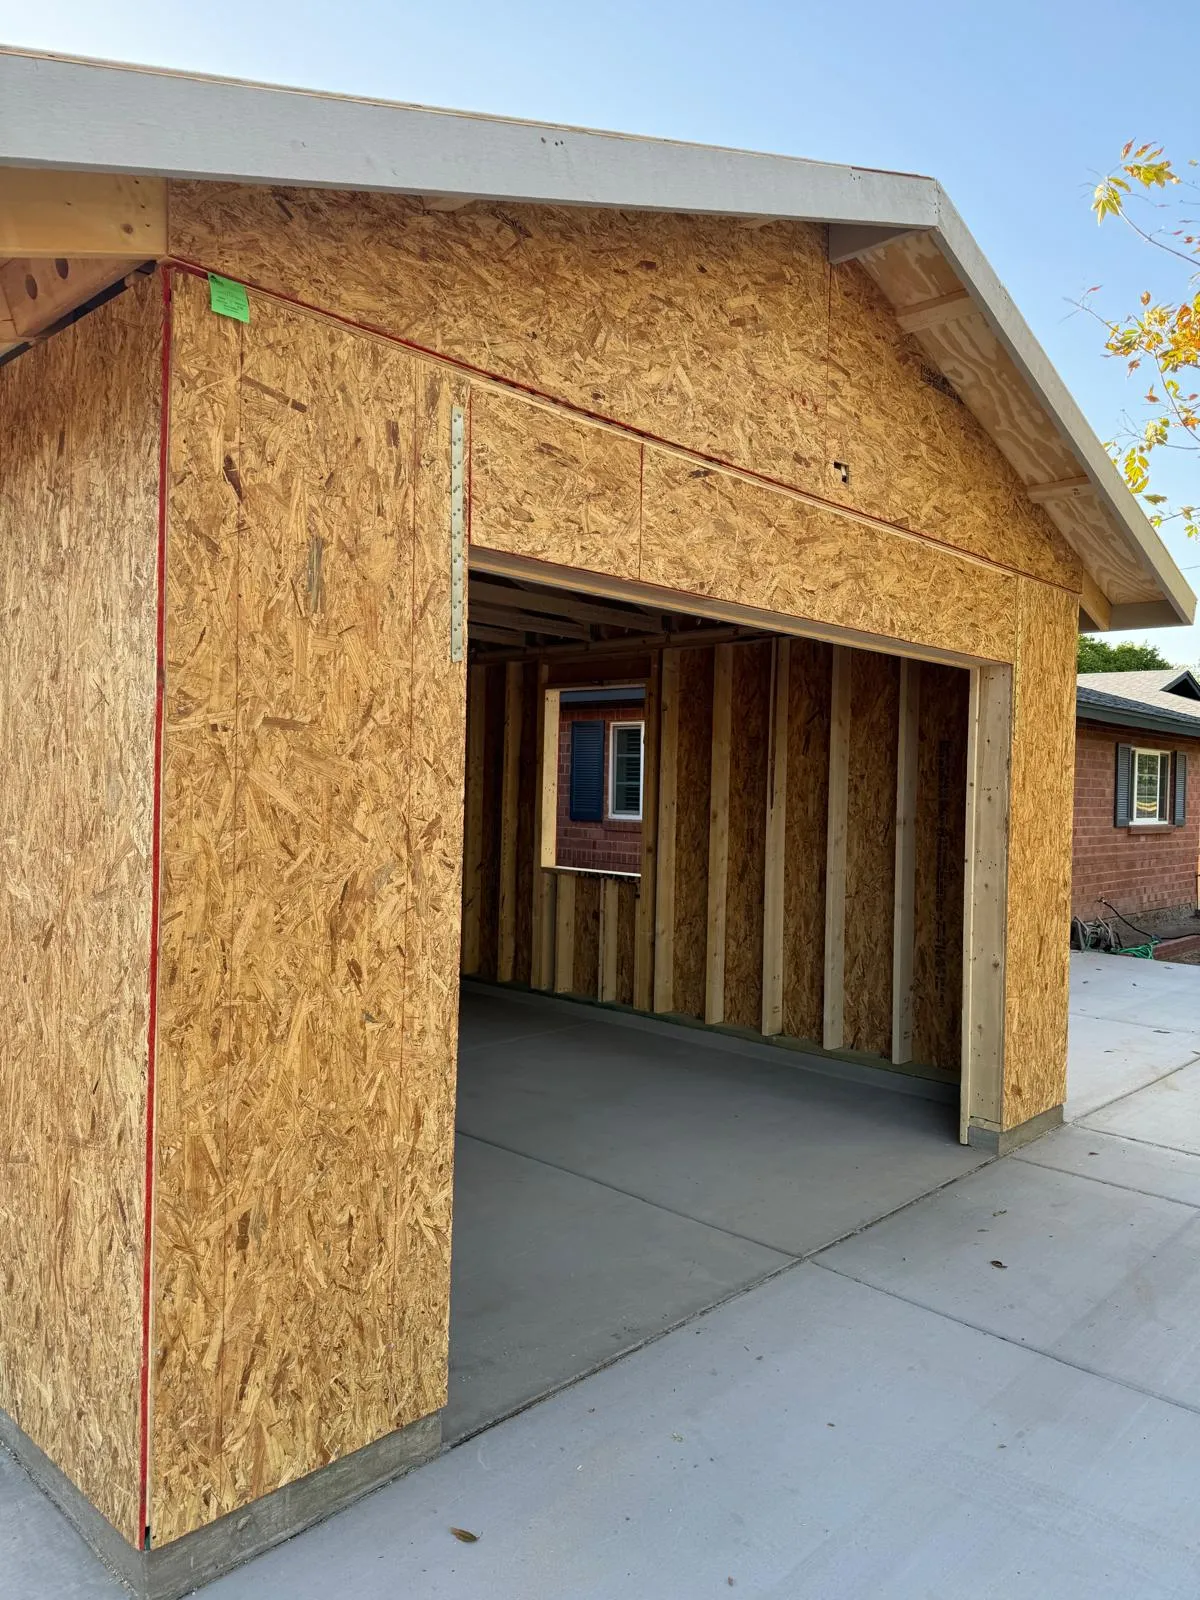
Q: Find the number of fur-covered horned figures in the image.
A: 0